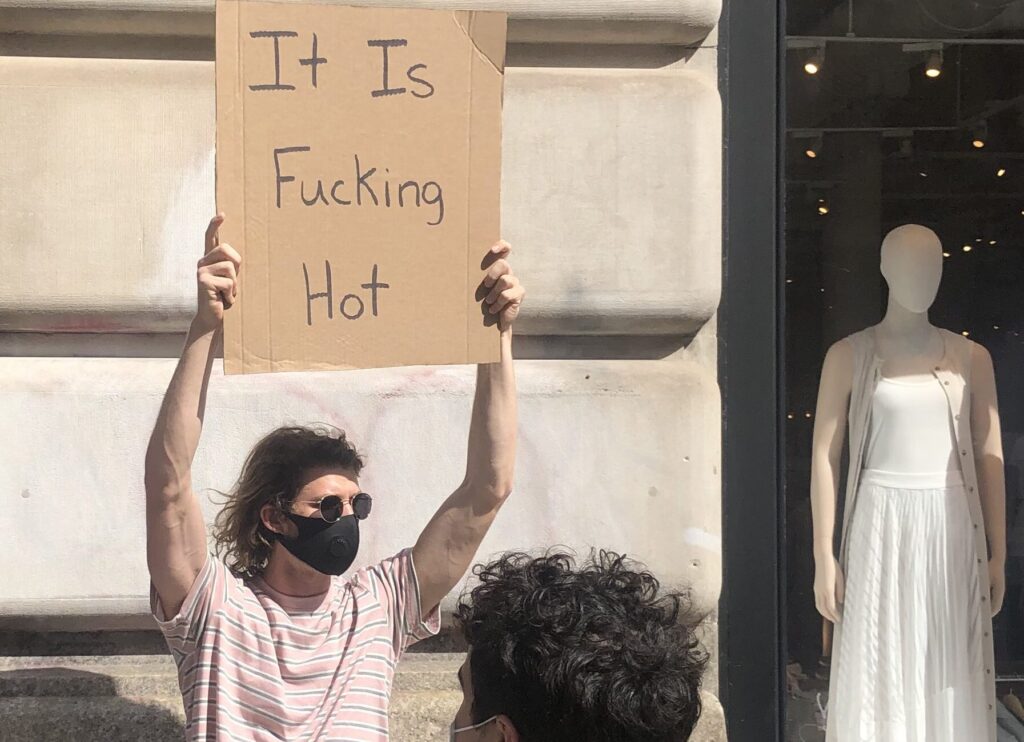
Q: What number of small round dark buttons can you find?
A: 11